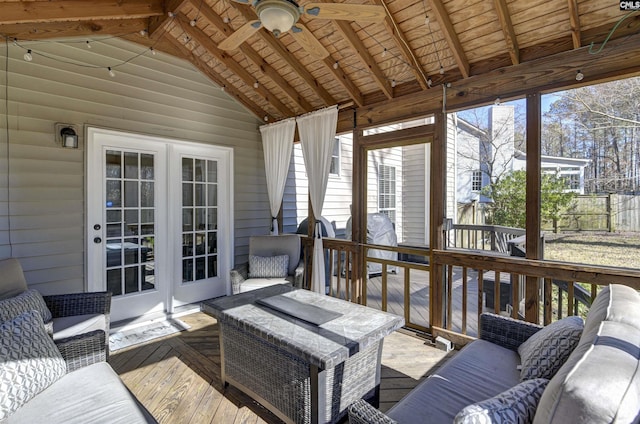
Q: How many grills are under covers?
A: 2